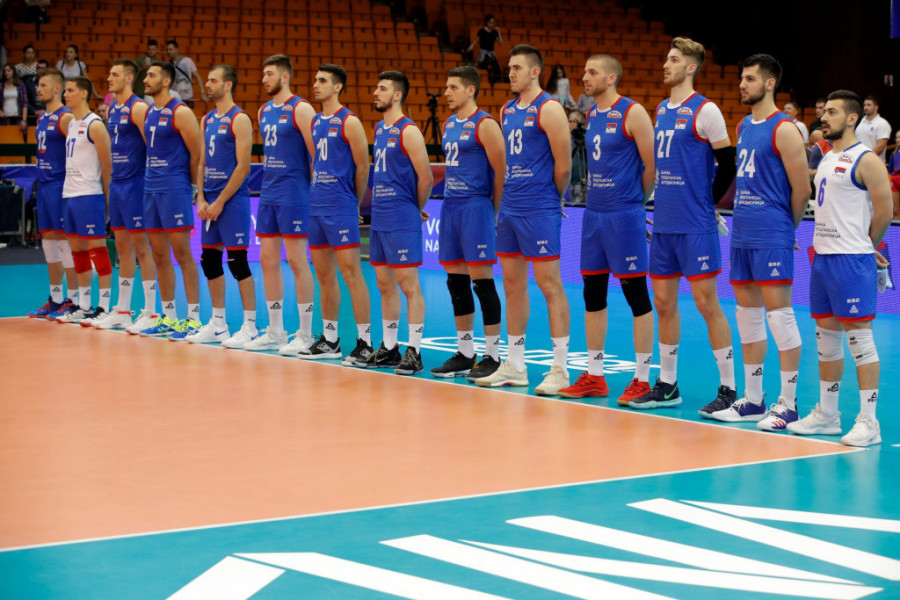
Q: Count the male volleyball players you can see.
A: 14